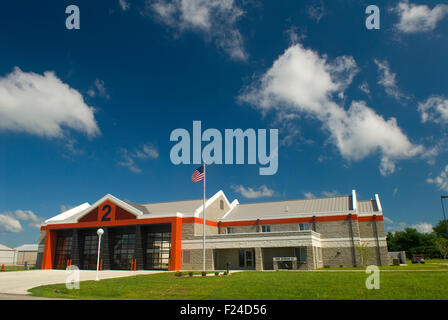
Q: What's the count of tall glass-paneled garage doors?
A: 4